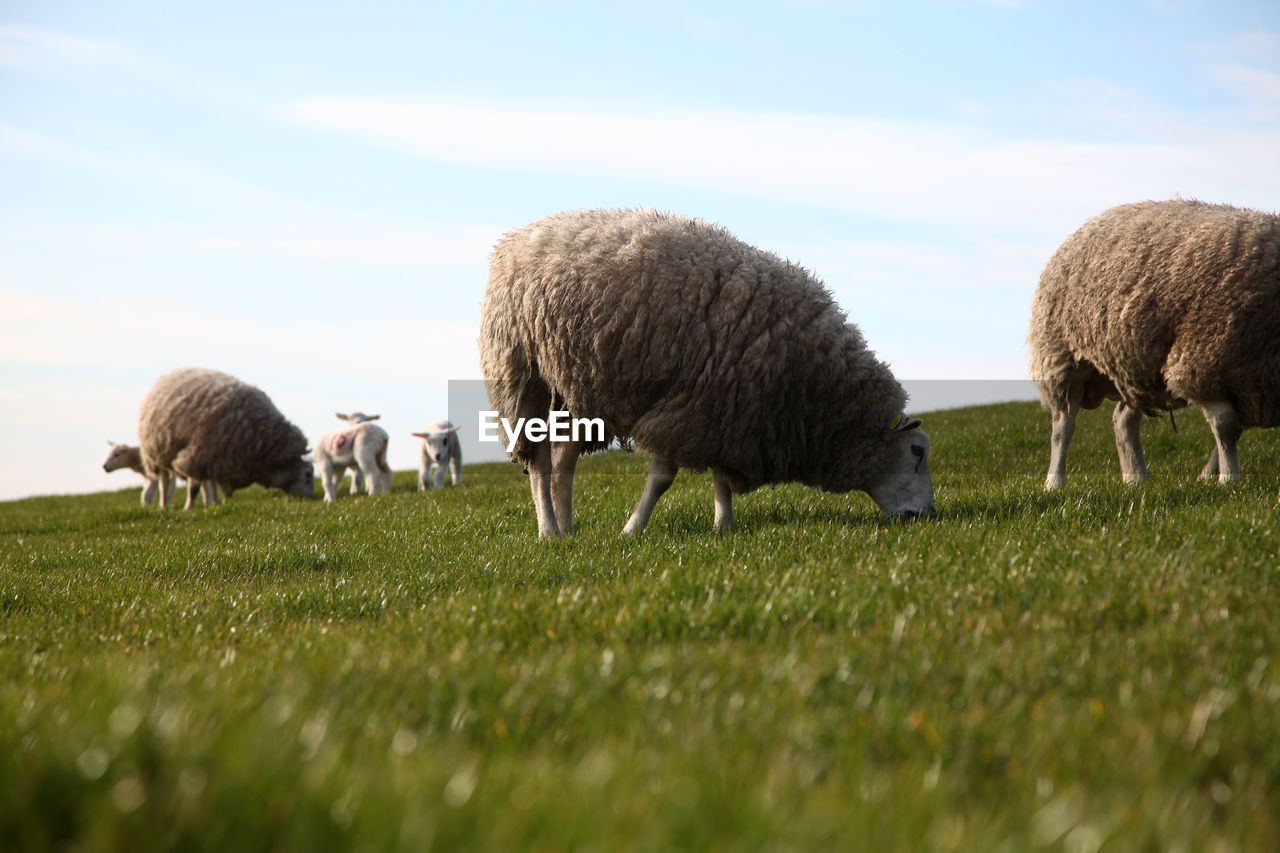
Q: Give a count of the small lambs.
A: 4